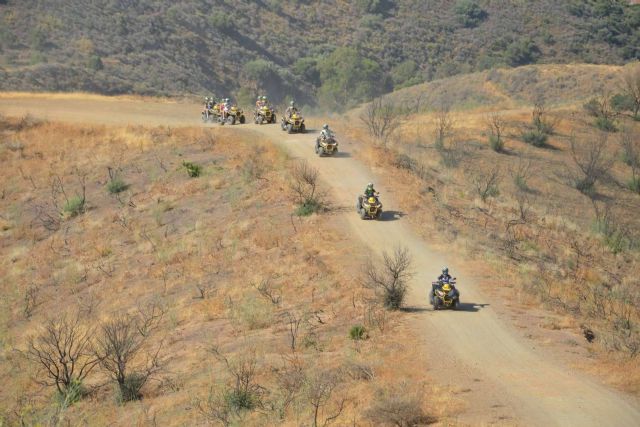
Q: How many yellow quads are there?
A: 7